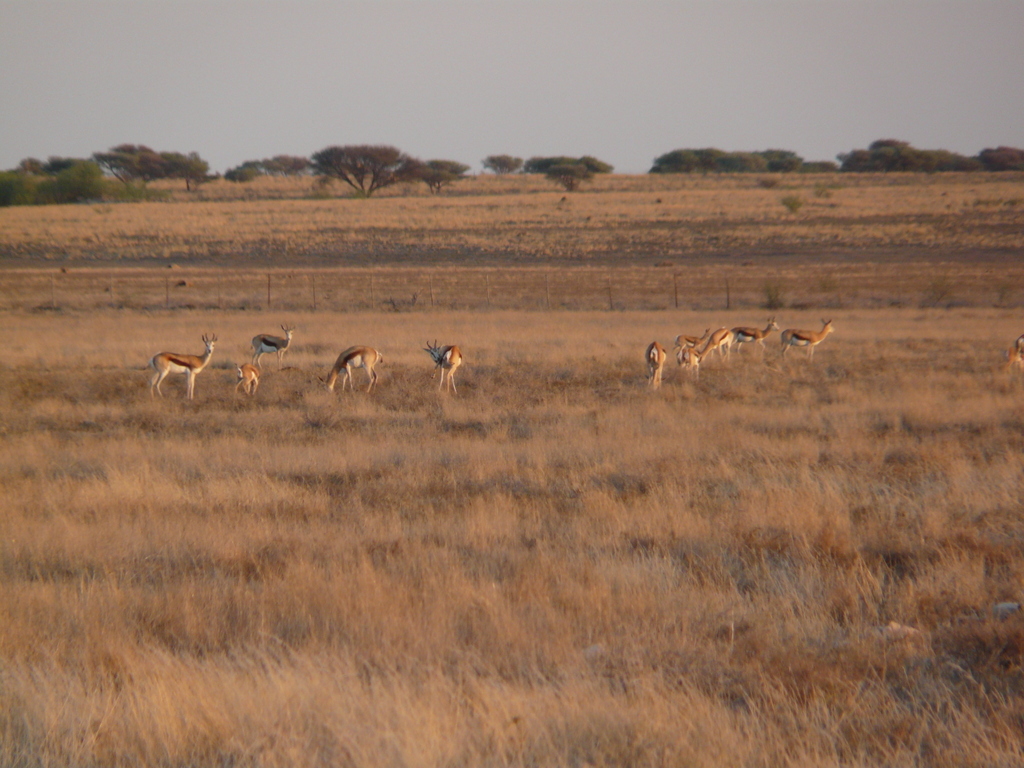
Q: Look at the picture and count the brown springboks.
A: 12